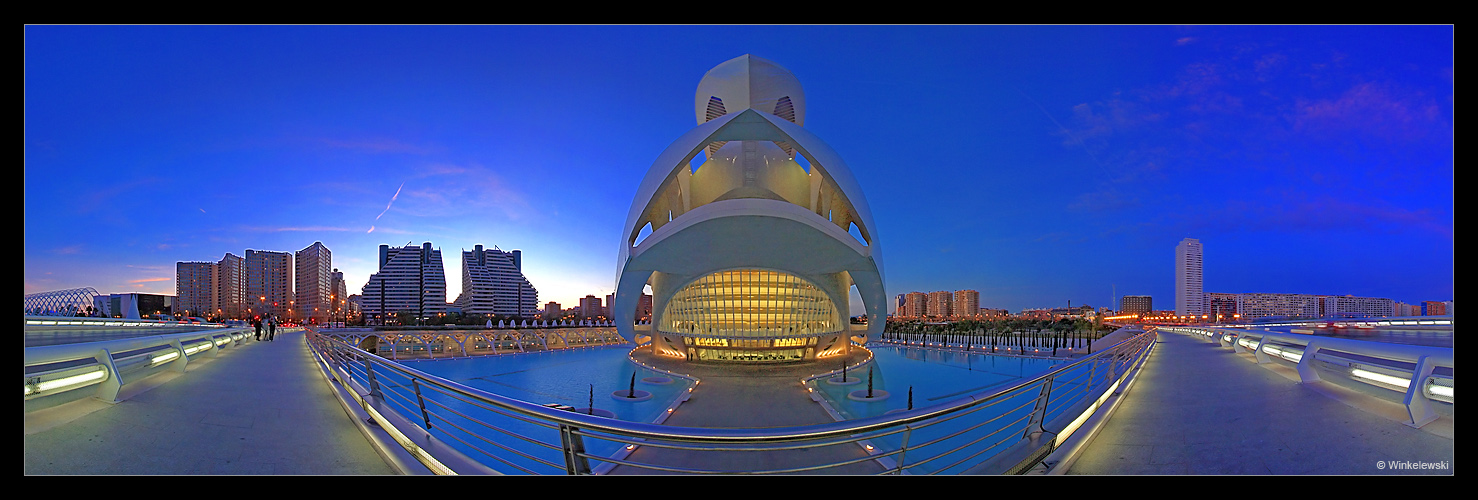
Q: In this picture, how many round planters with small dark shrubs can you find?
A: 5